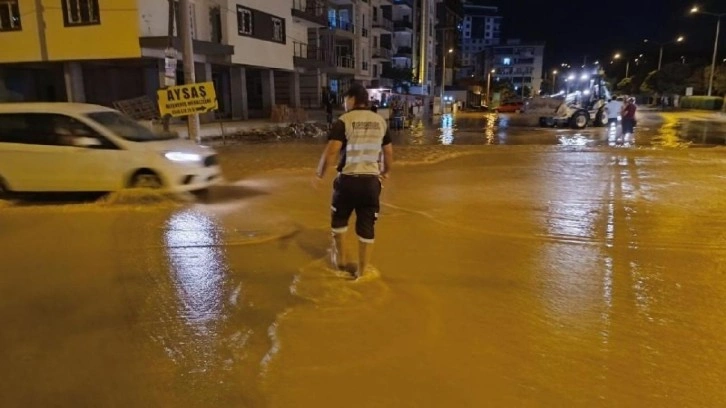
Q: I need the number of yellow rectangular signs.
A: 1